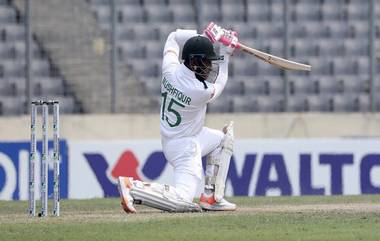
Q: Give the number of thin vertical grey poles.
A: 5